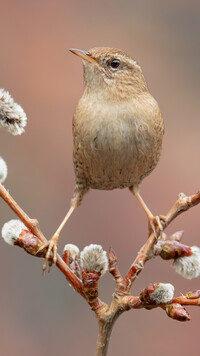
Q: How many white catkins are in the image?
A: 7